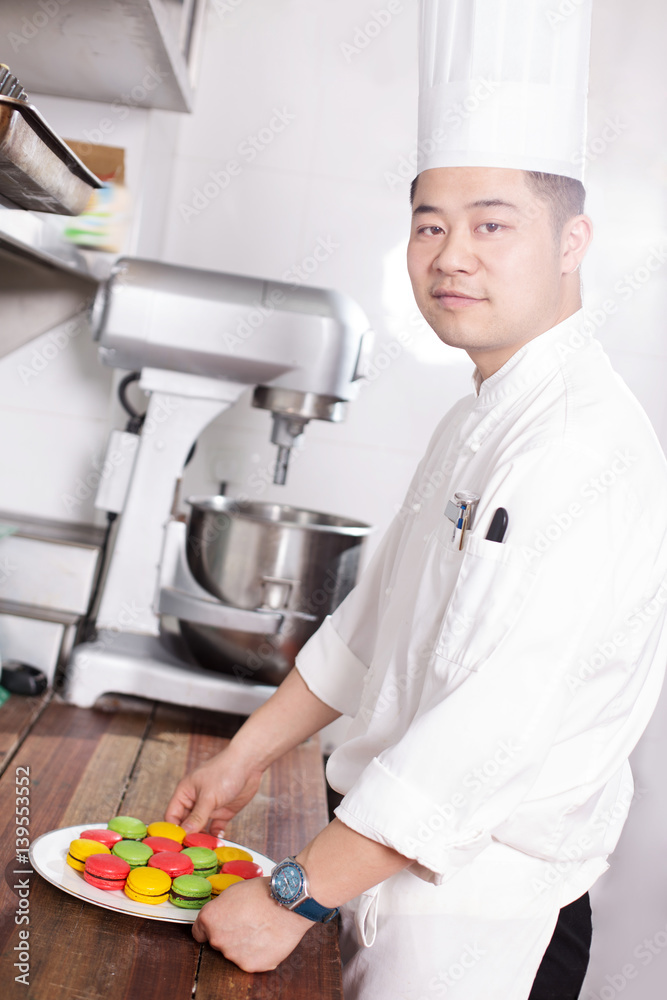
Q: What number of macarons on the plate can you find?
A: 15